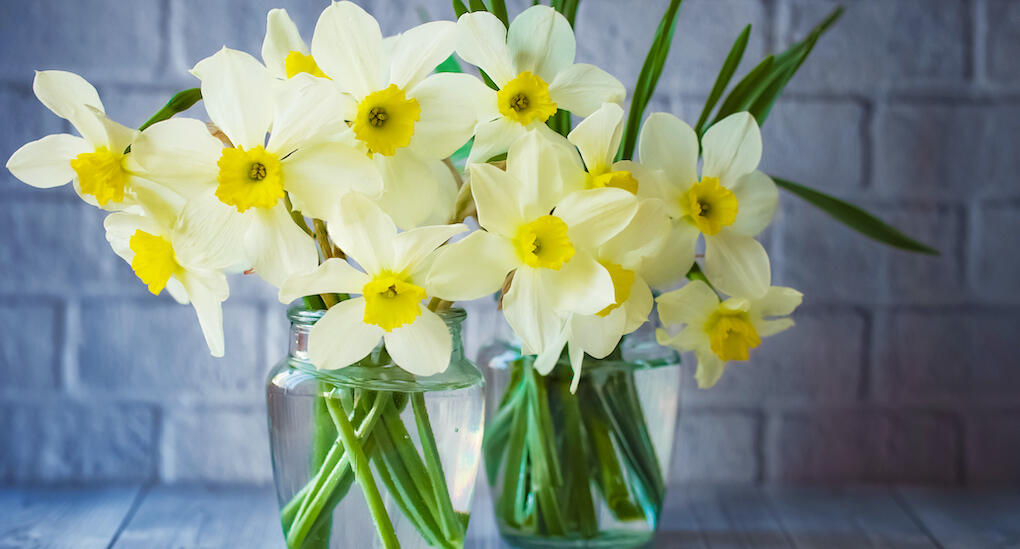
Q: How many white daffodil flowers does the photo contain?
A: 12